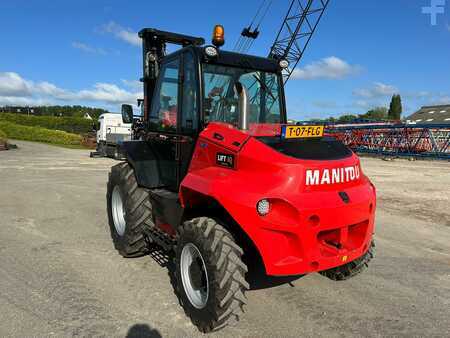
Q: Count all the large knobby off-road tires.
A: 3